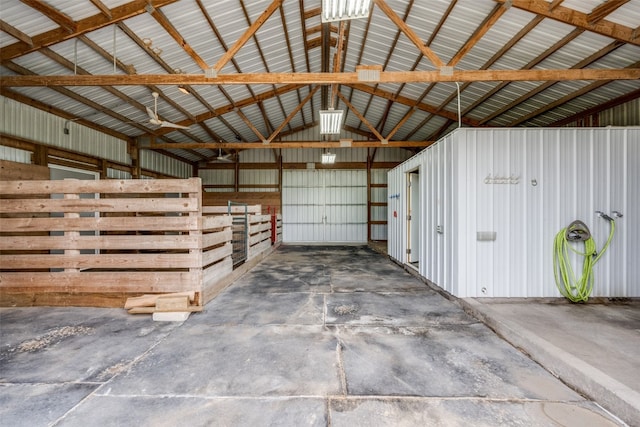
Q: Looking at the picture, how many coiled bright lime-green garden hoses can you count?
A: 1